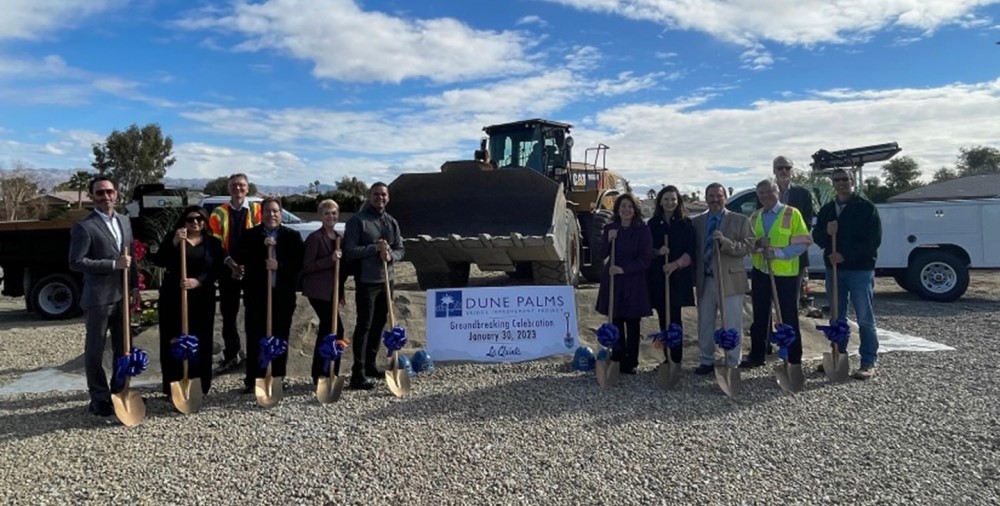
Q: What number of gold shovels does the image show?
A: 10